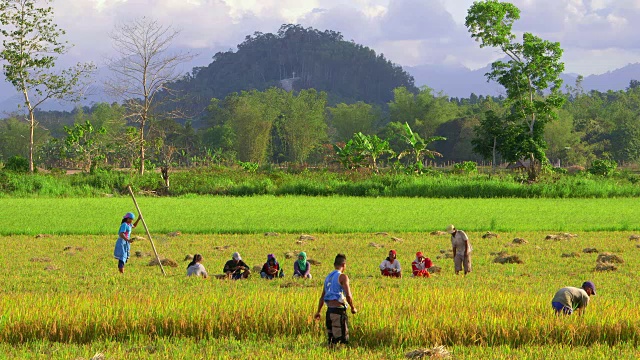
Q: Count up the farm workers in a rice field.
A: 10